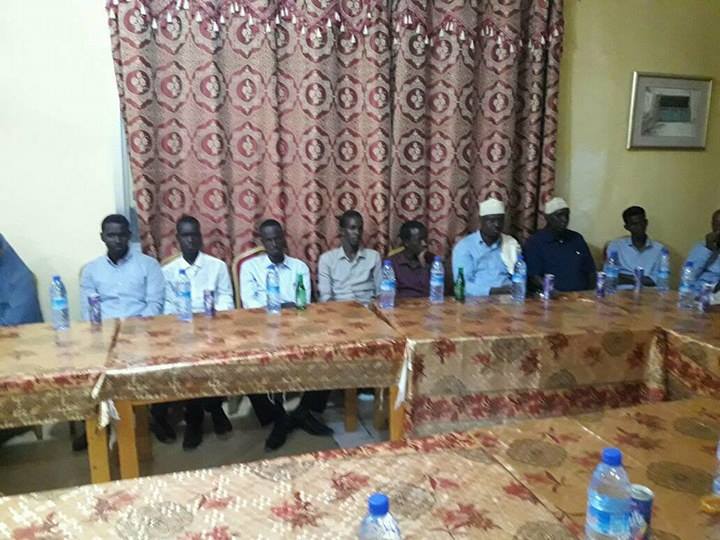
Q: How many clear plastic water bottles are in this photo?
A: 11